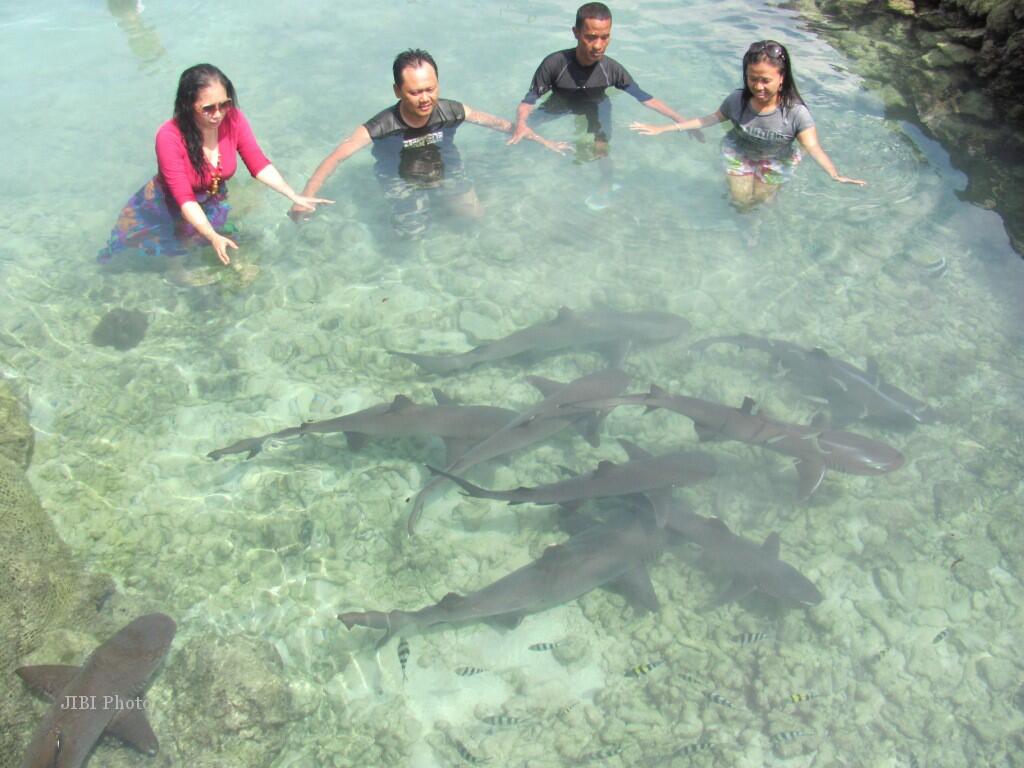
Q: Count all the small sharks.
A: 9